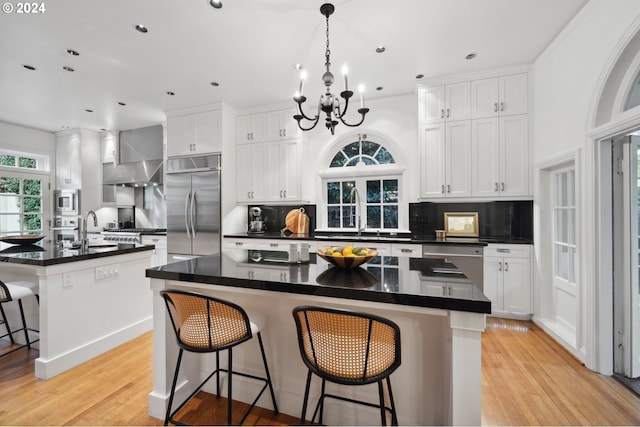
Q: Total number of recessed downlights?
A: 15